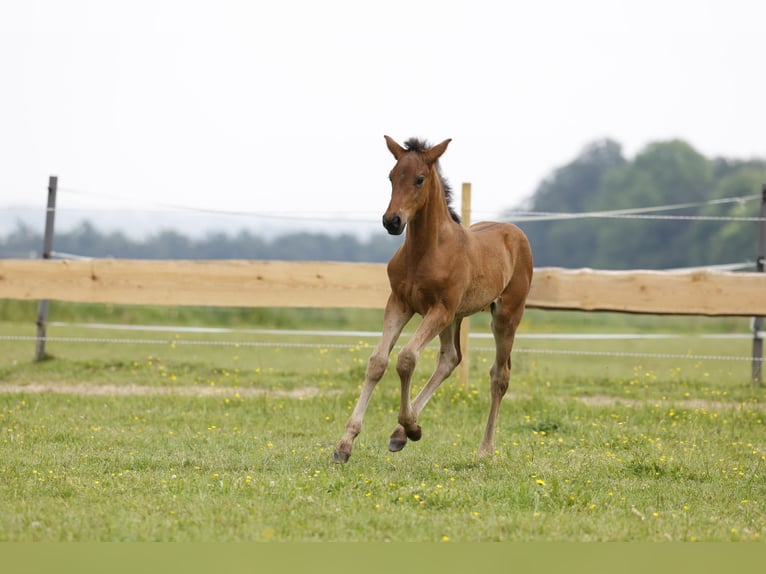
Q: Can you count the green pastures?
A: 1